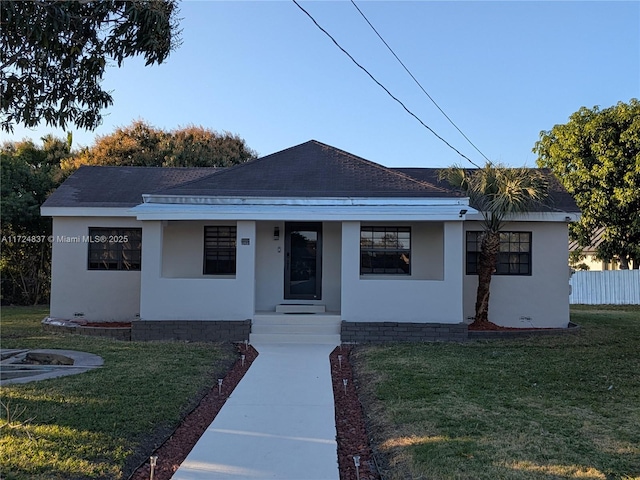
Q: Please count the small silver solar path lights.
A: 8